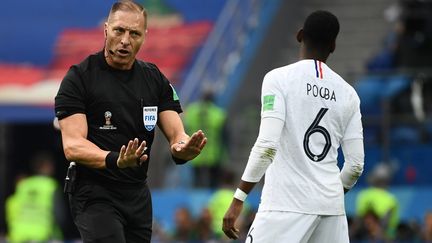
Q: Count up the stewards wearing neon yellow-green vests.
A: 4